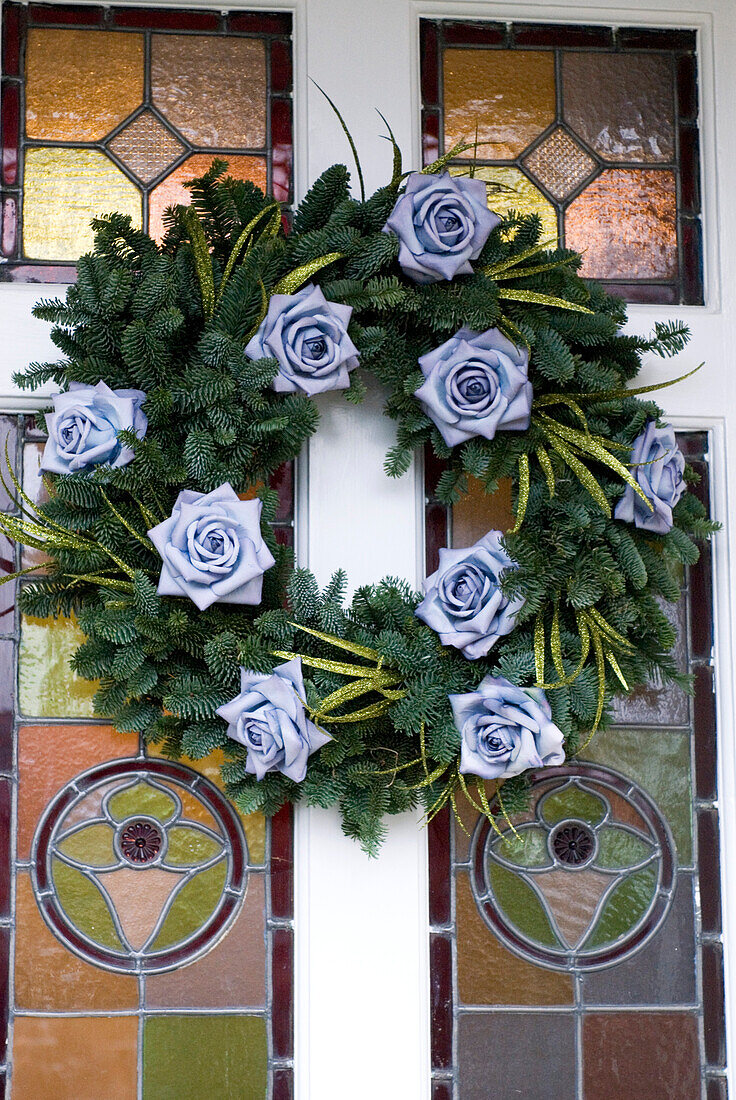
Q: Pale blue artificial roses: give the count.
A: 9